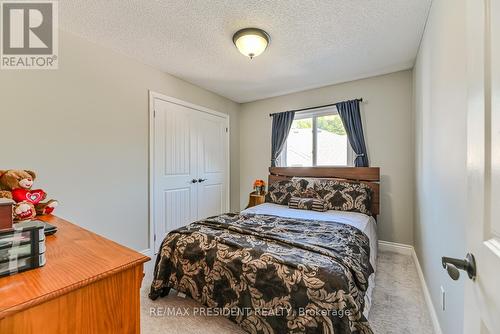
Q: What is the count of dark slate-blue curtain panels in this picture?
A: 2